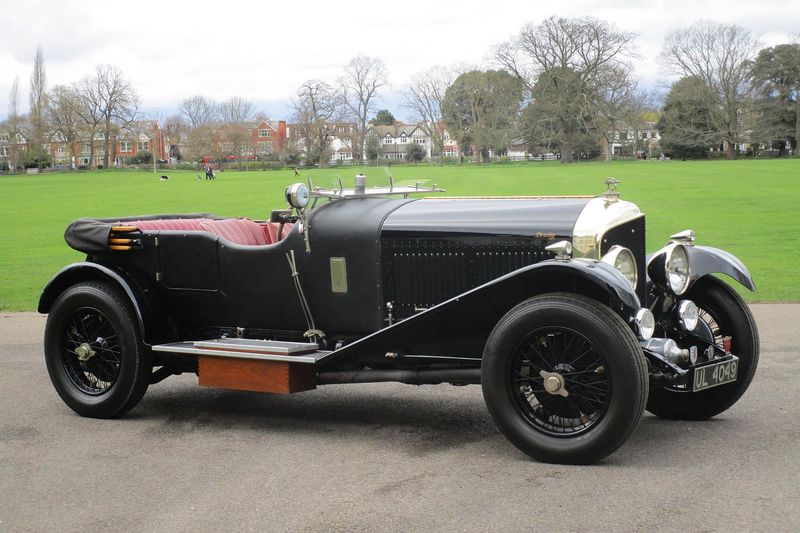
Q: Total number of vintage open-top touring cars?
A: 1